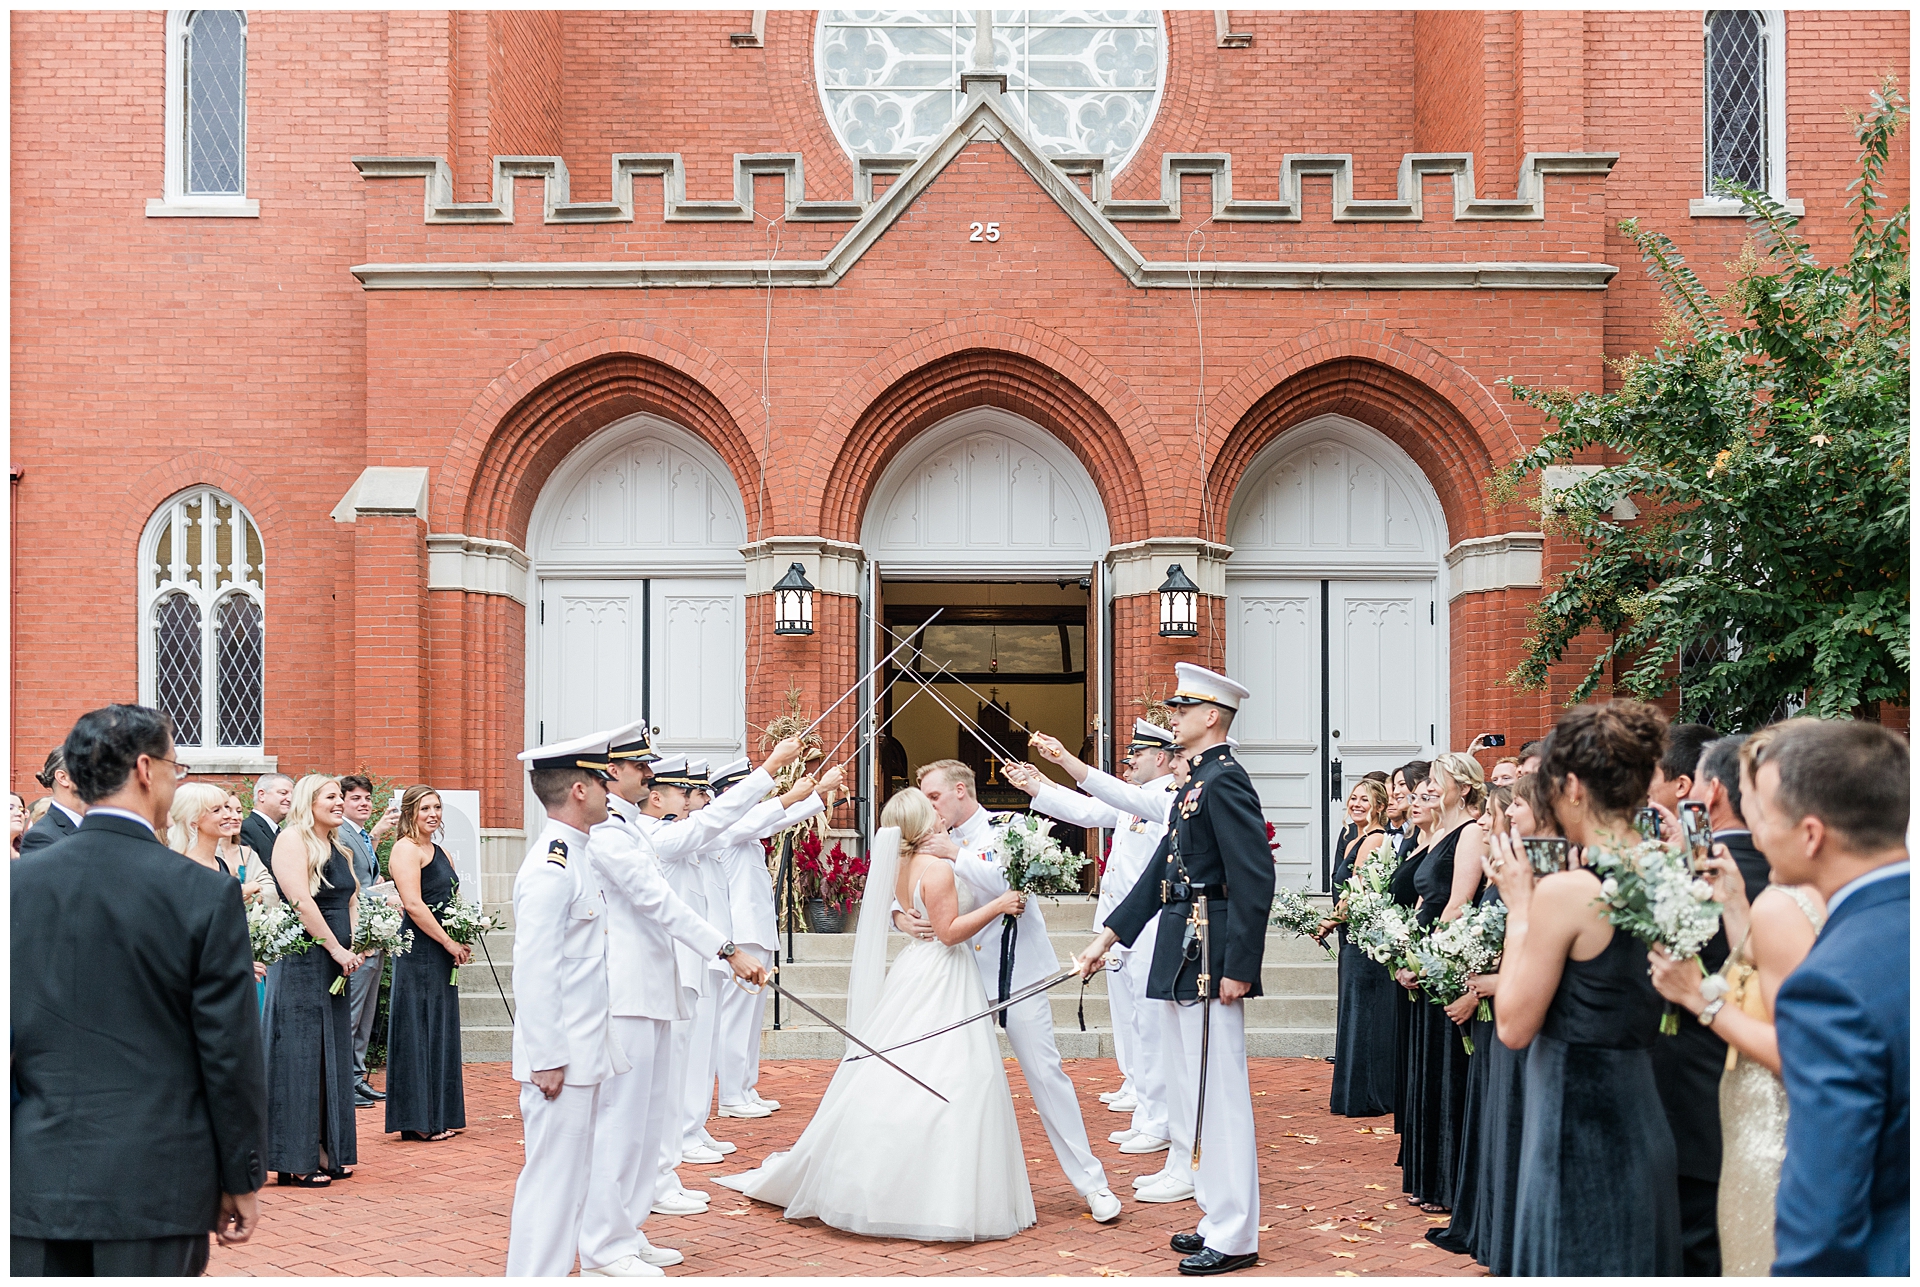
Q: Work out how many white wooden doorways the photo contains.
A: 3